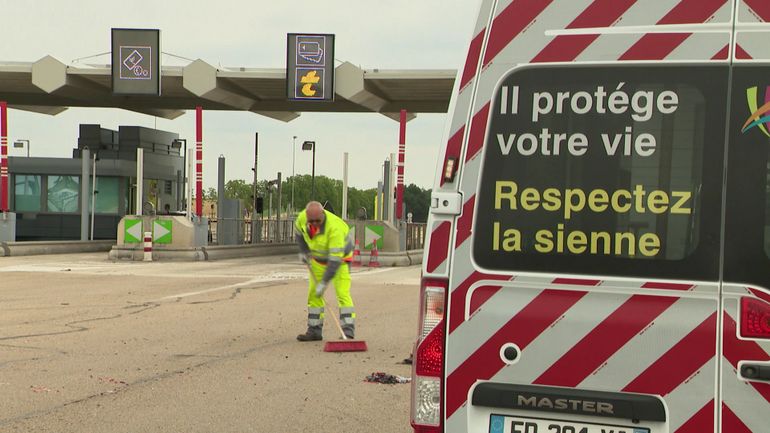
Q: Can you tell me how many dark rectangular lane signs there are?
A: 2